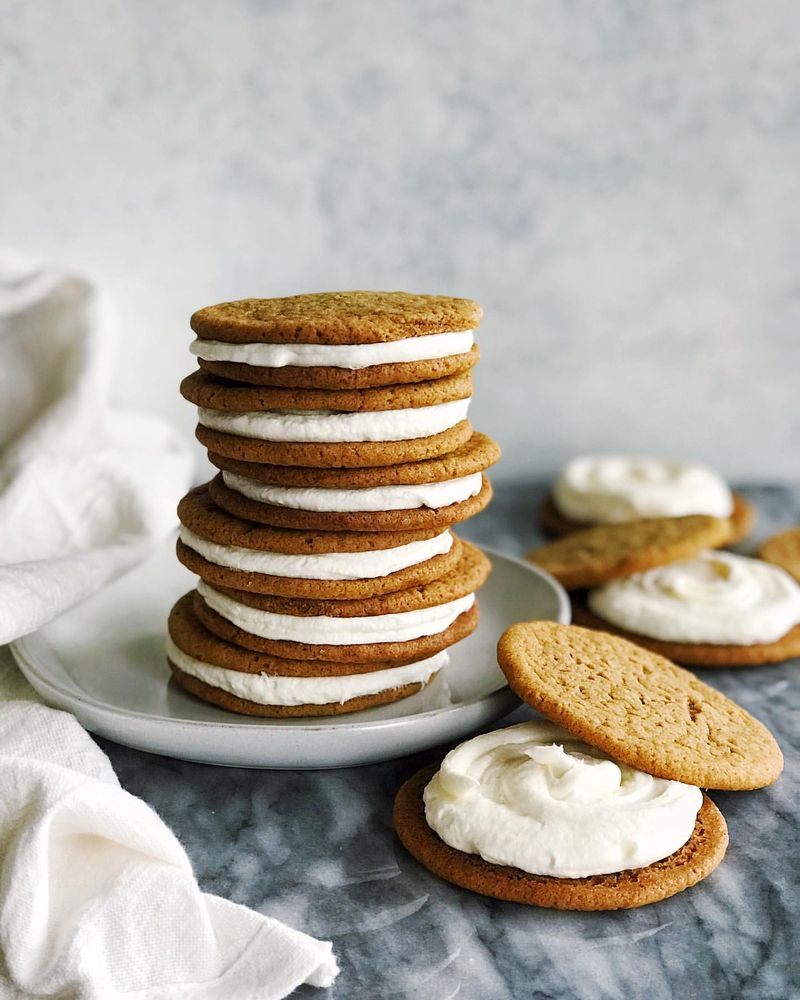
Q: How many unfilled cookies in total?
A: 3